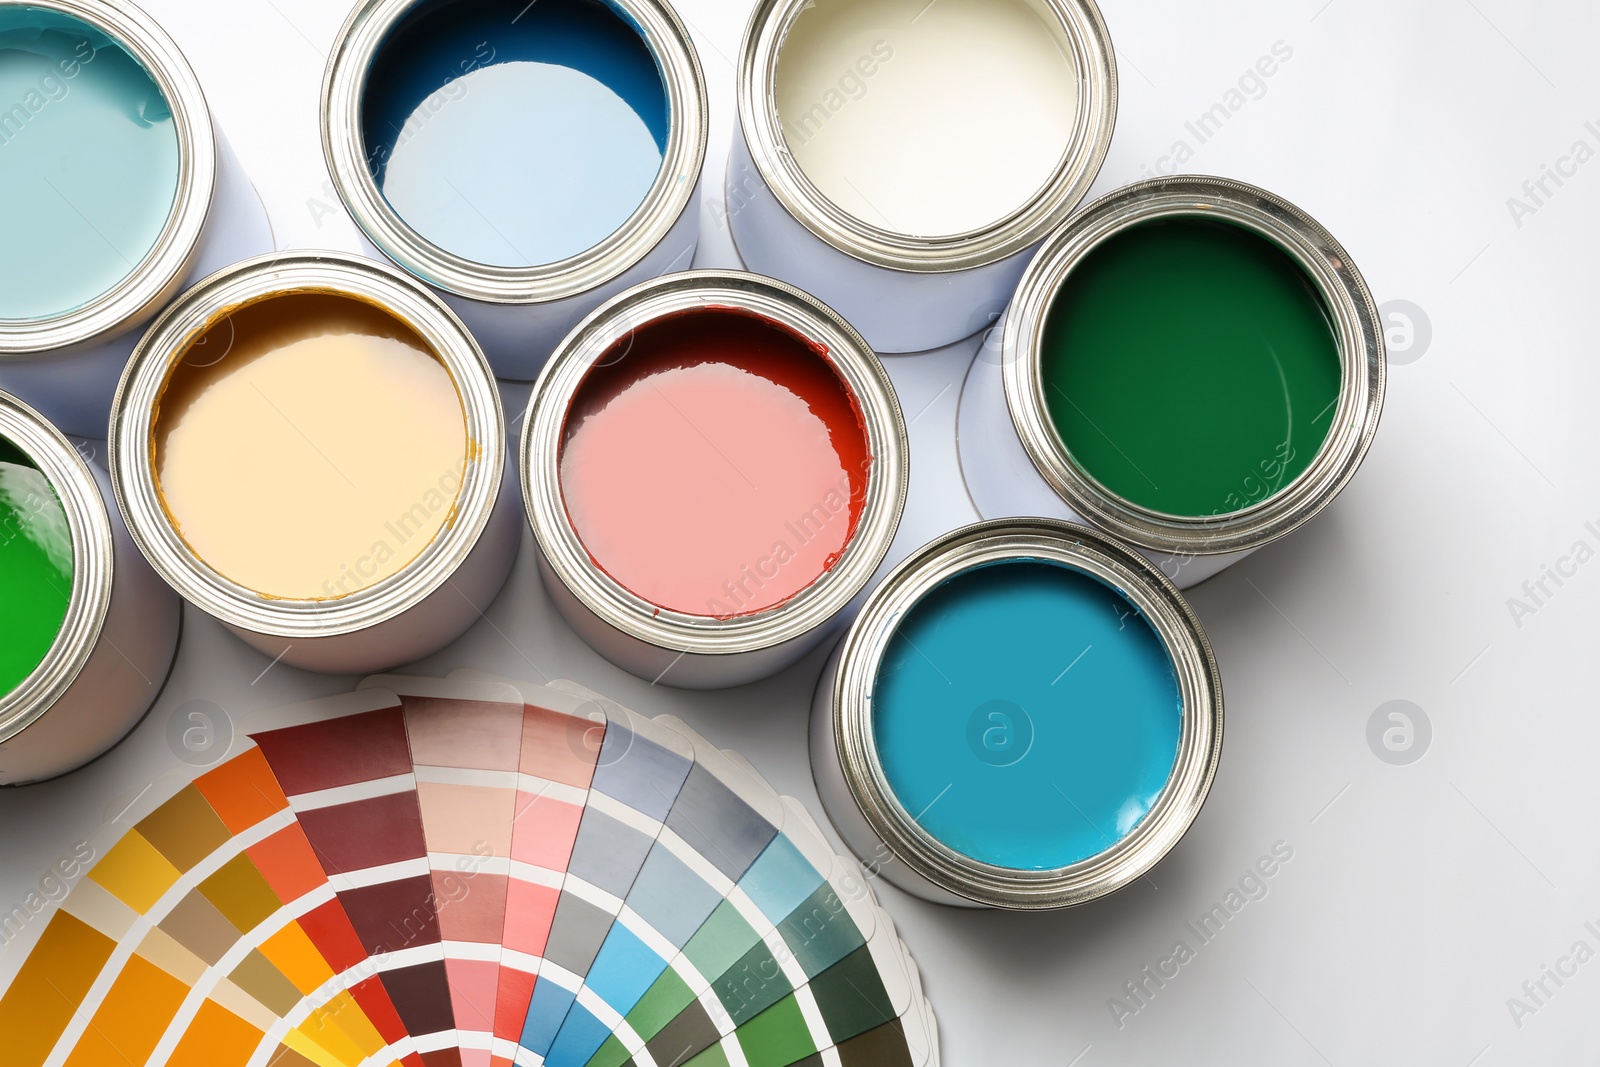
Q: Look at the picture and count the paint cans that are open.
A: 8